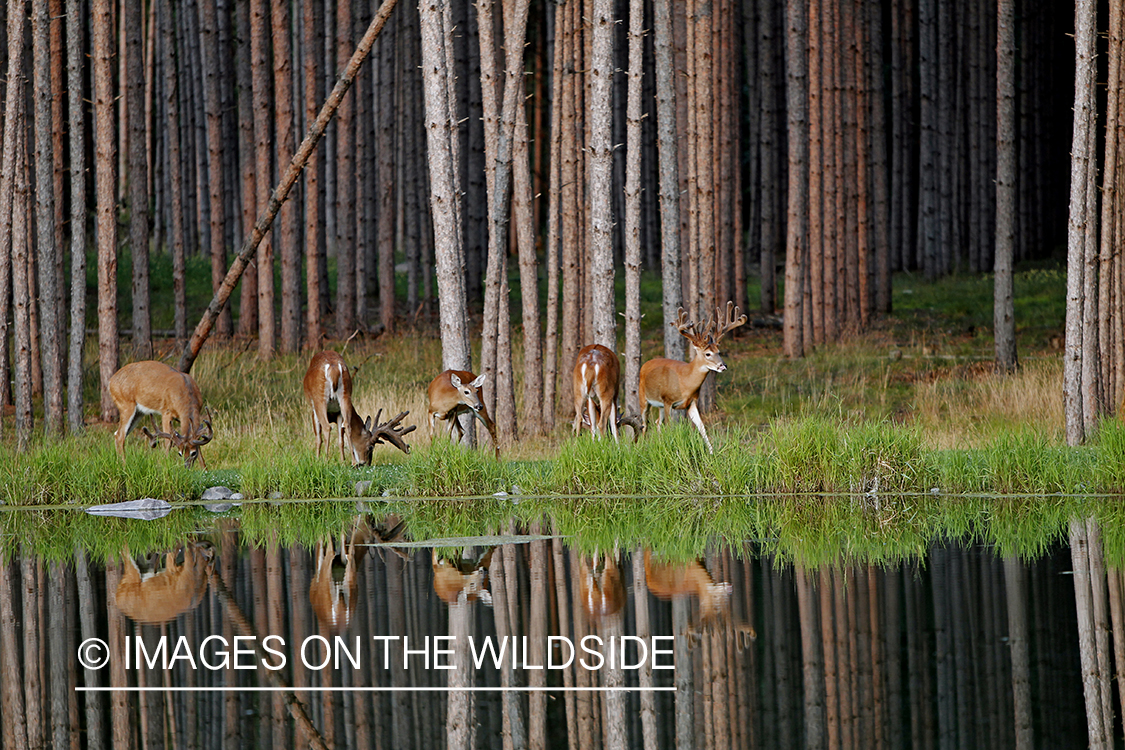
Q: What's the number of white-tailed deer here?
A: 5